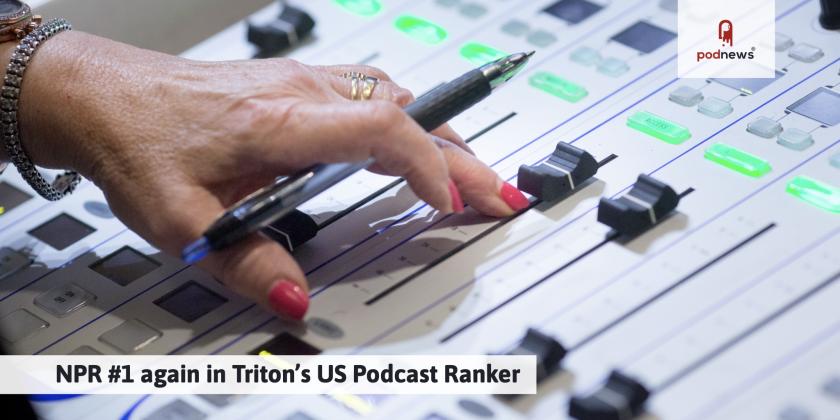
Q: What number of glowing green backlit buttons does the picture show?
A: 7